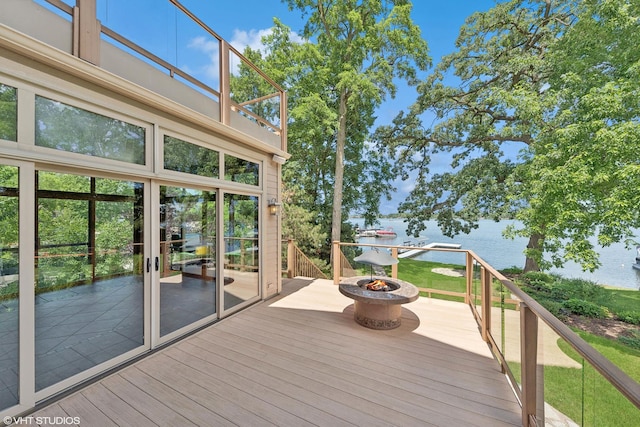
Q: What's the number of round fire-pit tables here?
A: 1